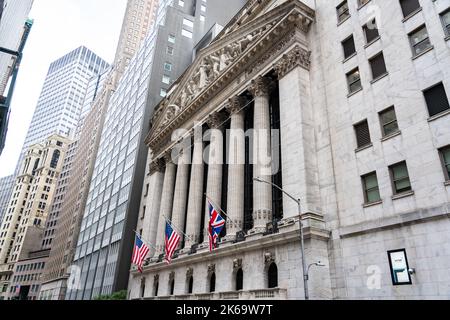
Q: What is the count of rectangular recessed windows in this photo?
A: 15